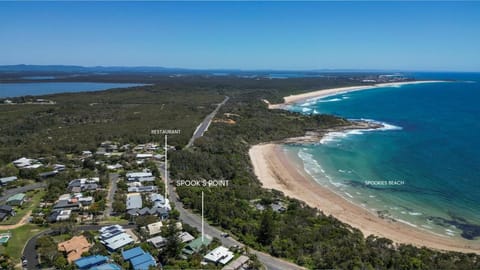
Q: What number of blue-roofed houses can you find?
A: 2